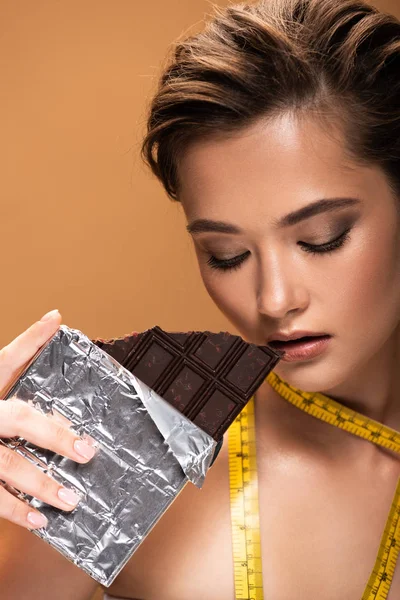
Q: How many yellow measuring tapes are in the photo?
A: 1